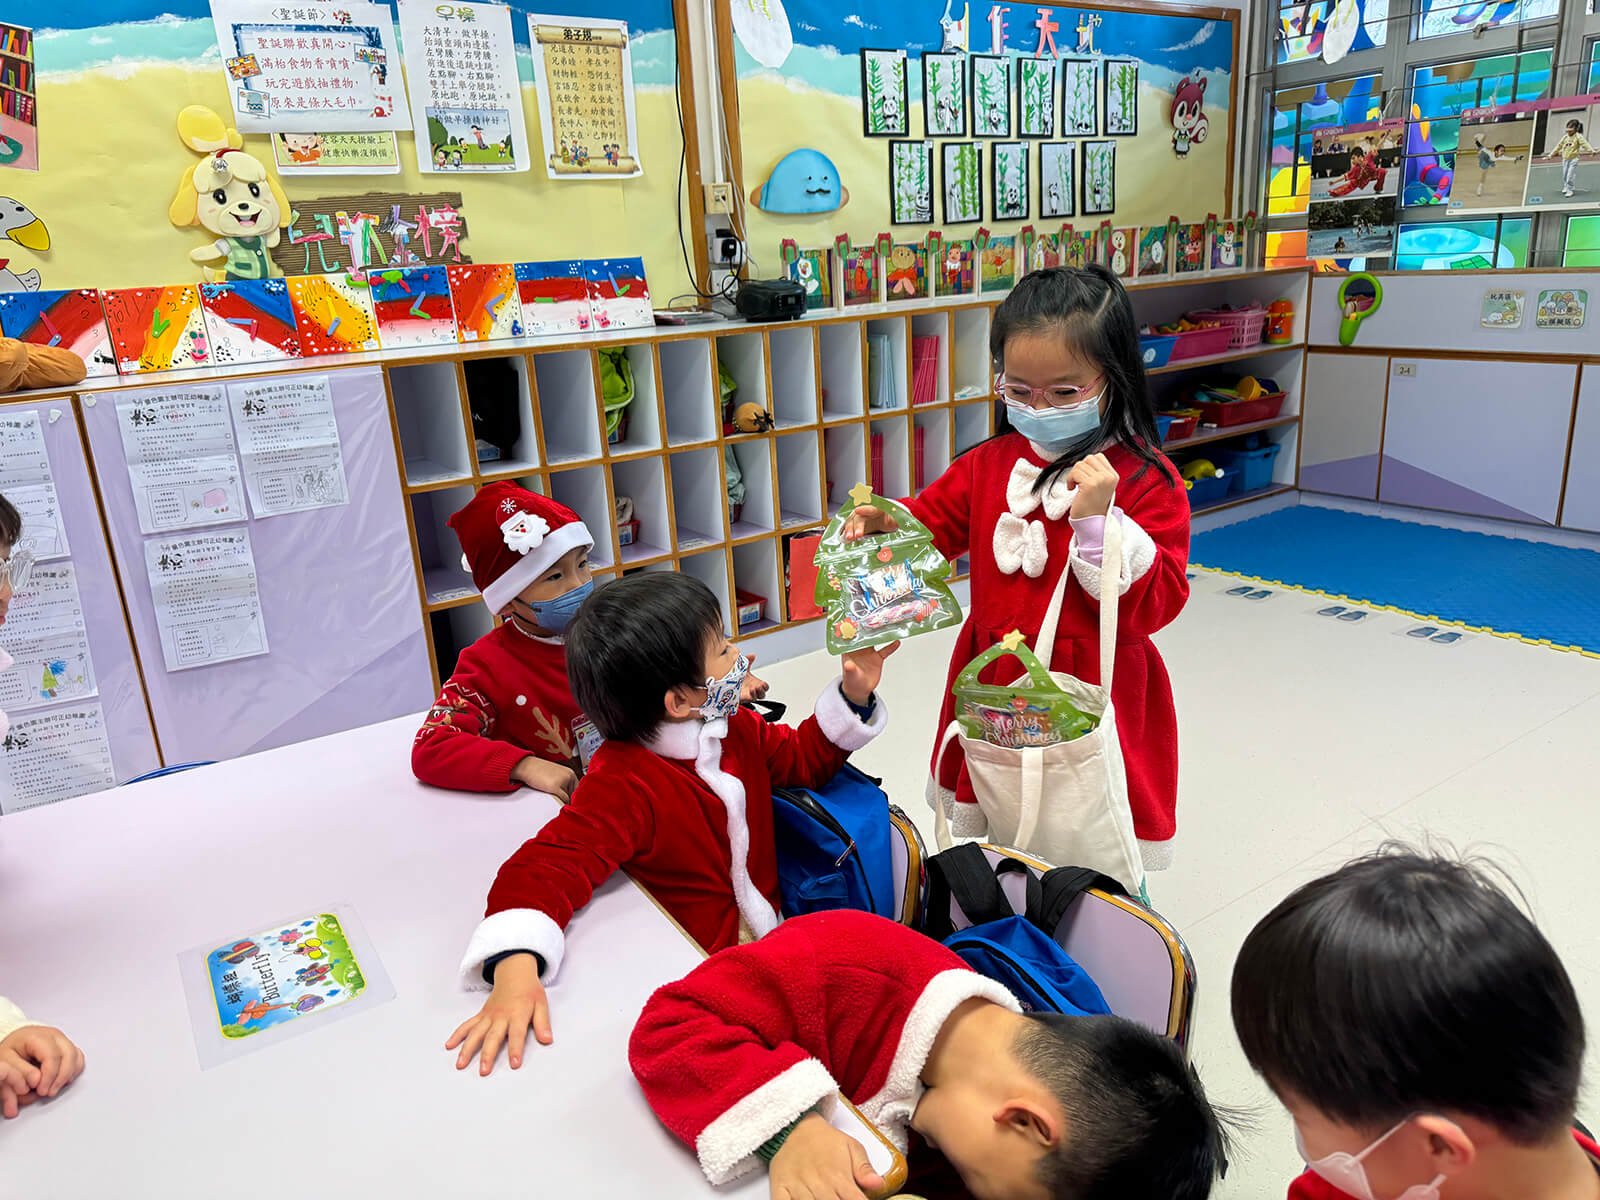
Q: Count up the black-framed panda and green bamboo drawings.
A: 11